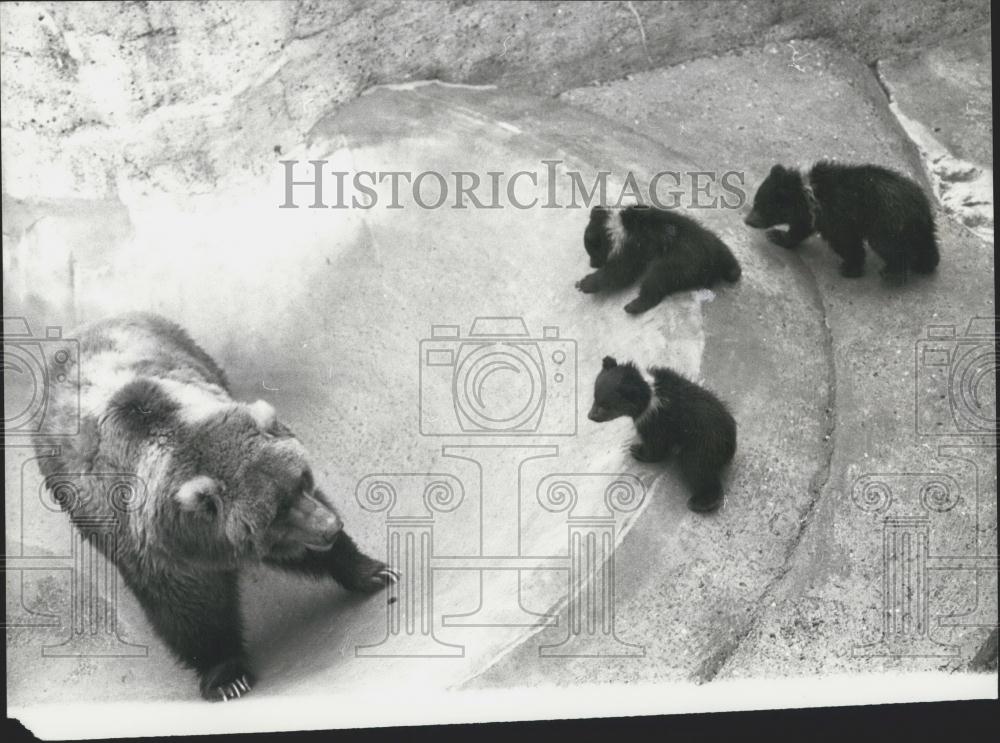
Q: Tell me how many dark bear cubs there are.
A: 3